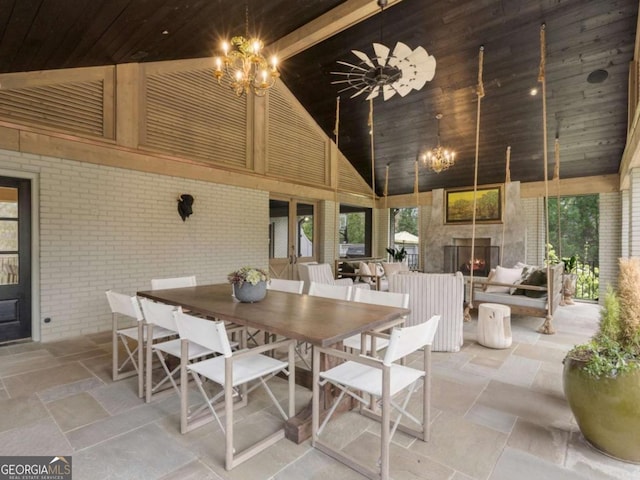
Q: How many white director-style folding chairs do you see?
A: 8